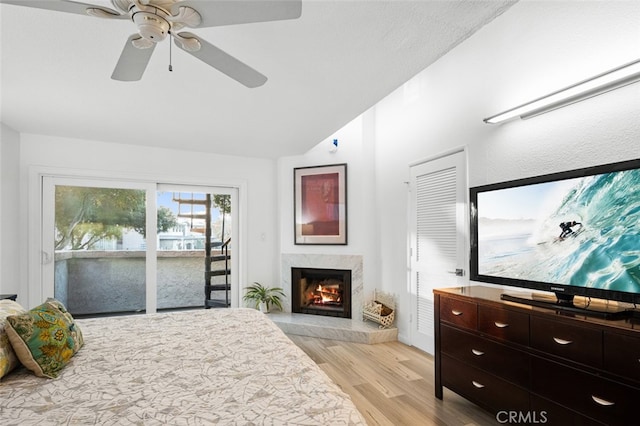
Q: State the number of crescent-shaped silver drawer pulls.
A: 6